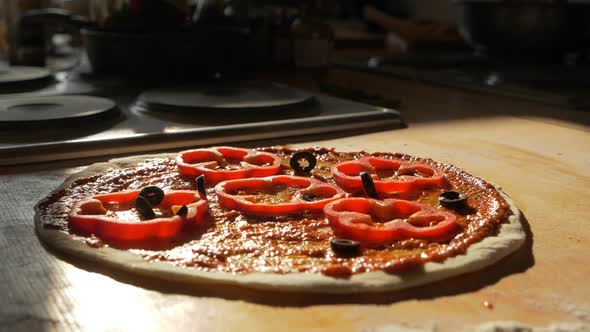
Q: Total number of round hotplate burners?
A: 3